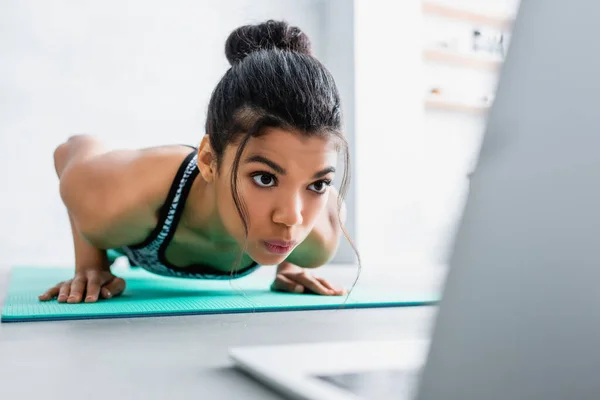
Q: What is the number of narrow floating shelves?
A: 3